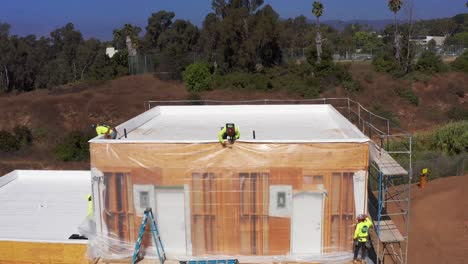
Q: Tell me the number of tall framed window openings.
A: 4